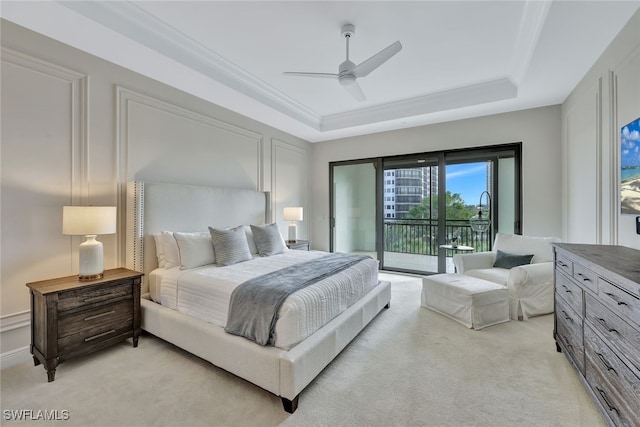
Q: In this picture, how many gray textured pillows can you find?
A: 2